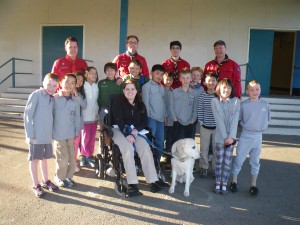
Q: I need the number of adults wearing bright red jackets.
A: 4